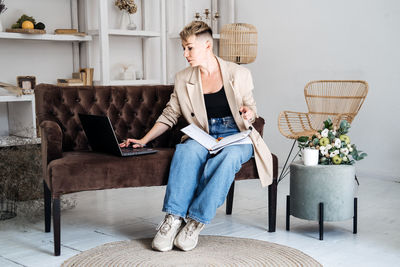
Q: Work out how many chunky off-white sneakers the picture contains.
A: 2